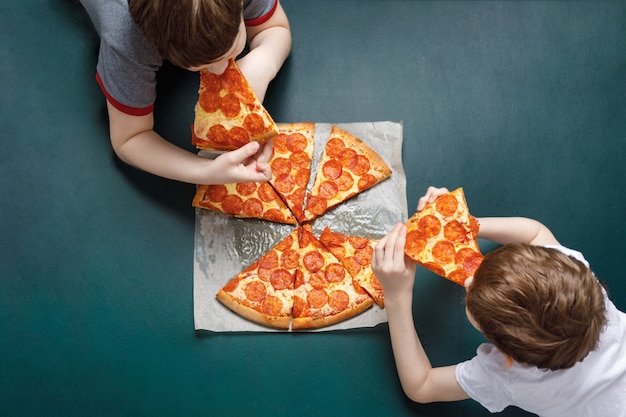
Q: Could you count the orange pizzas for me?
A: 8